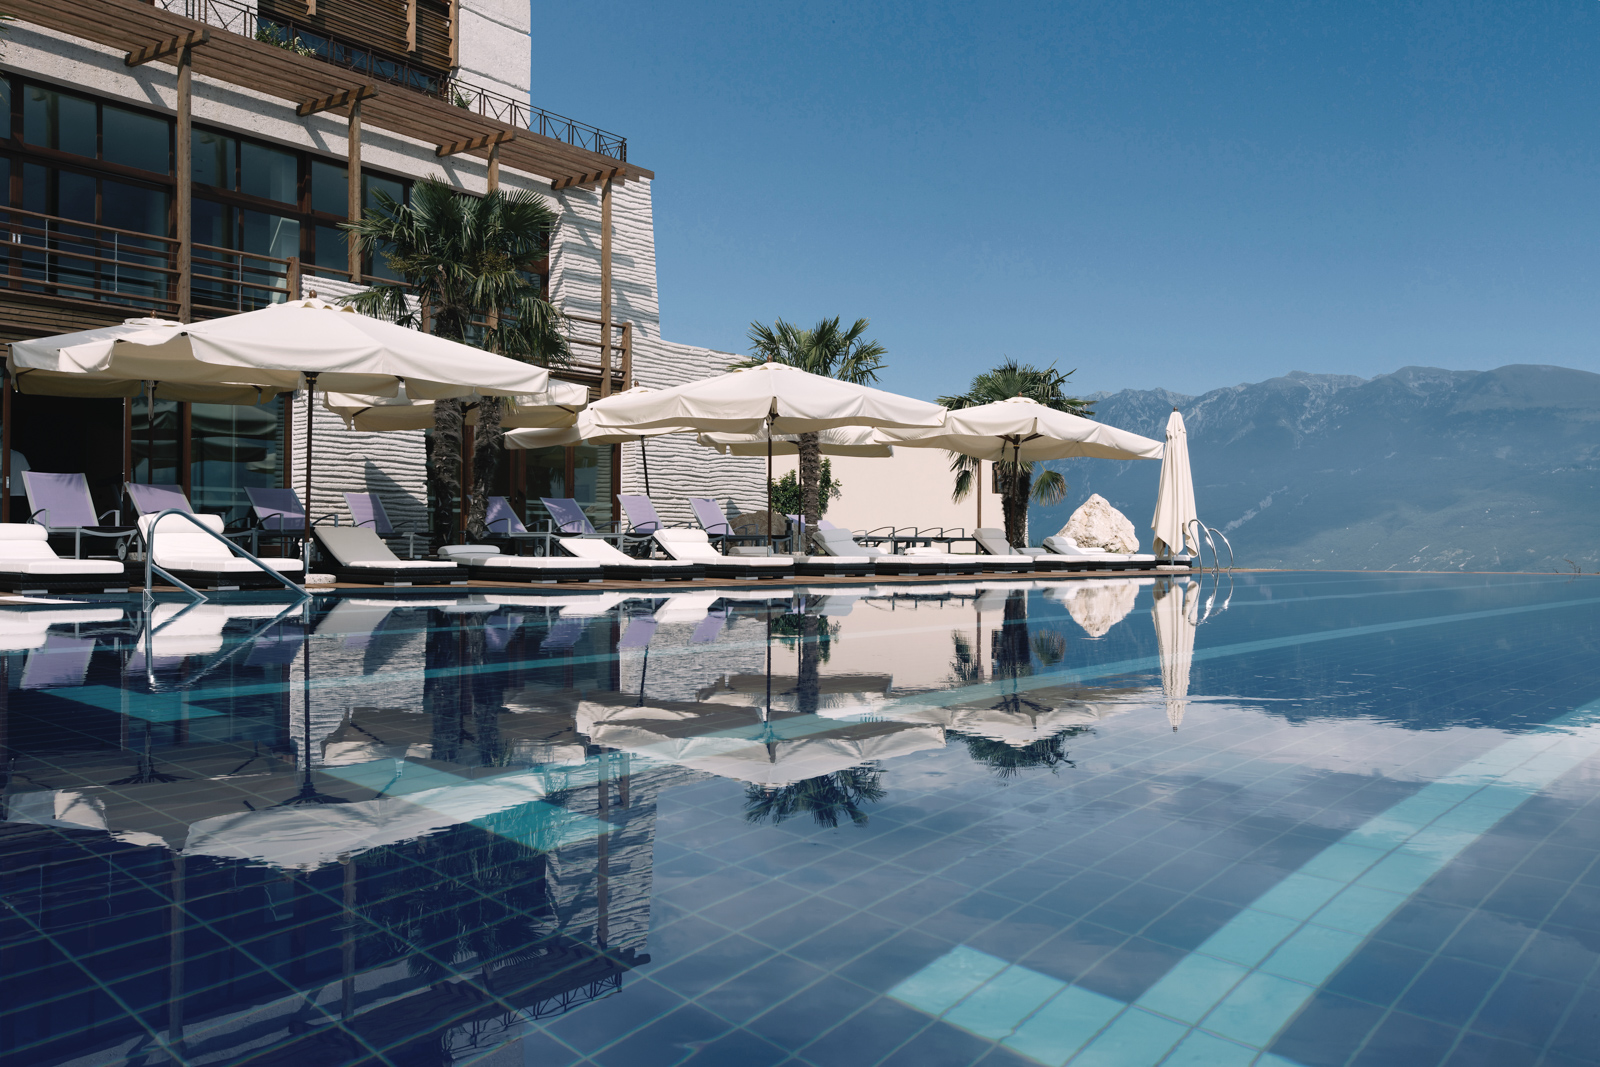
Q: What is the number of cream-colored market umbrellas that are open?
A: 7